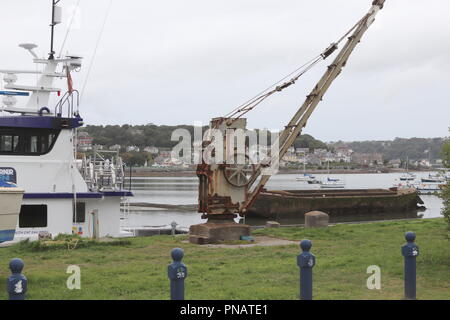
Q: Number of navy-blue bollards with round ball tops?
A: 4